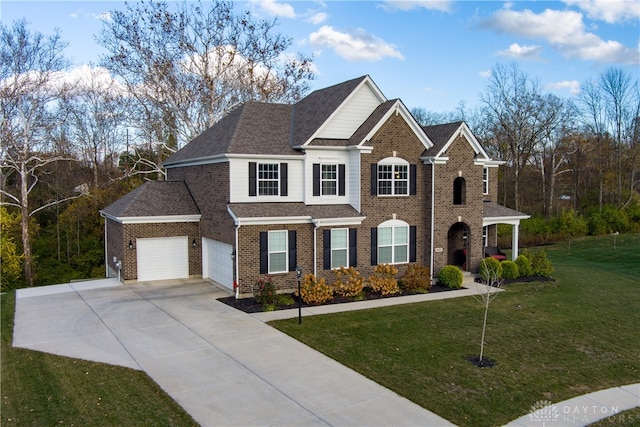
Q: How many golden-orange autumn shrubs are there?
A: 4